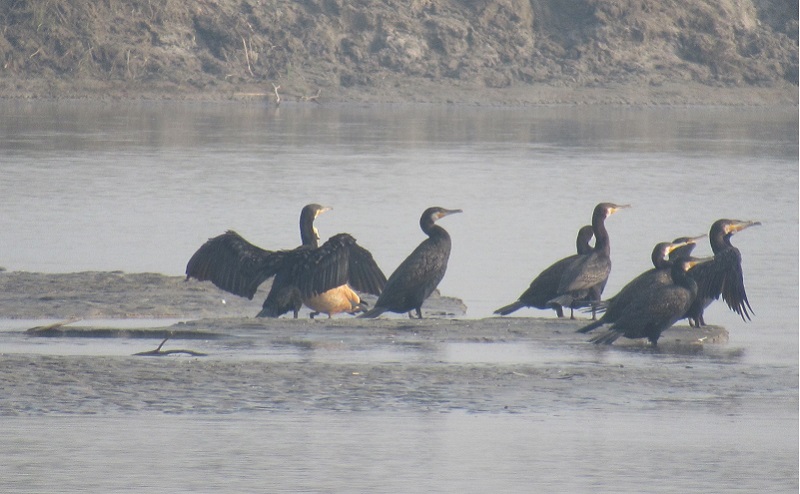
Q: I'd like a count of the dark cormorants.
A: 8